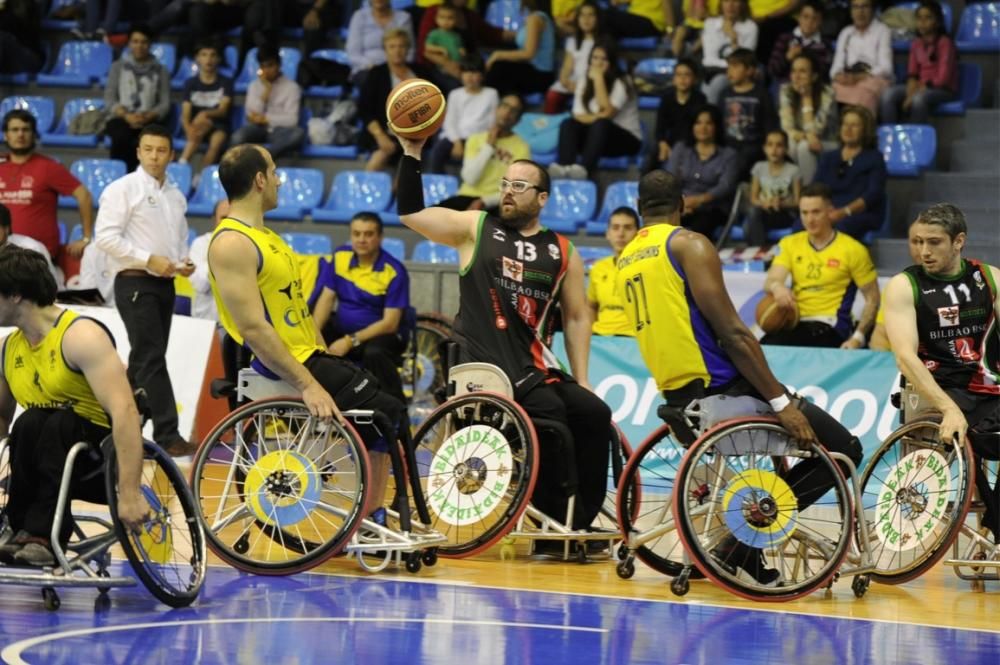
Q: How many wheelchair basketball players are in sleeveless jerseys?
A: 5